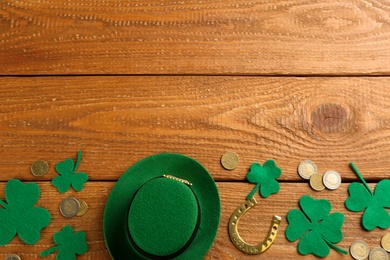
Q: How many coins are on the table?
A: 11